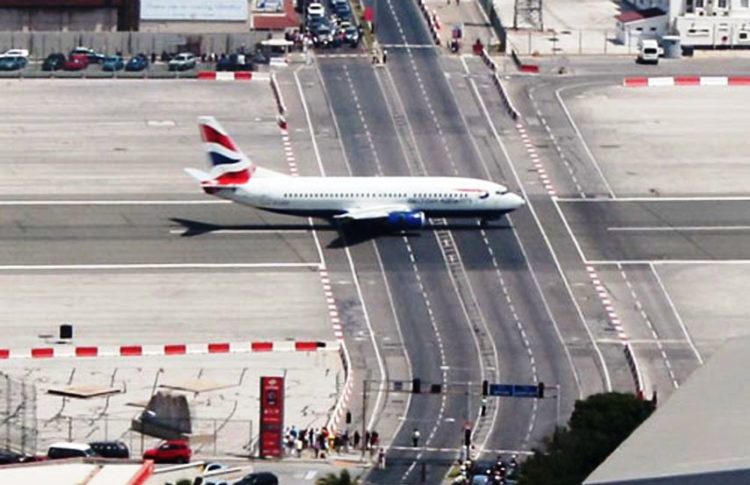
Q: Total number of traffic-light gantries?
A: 1